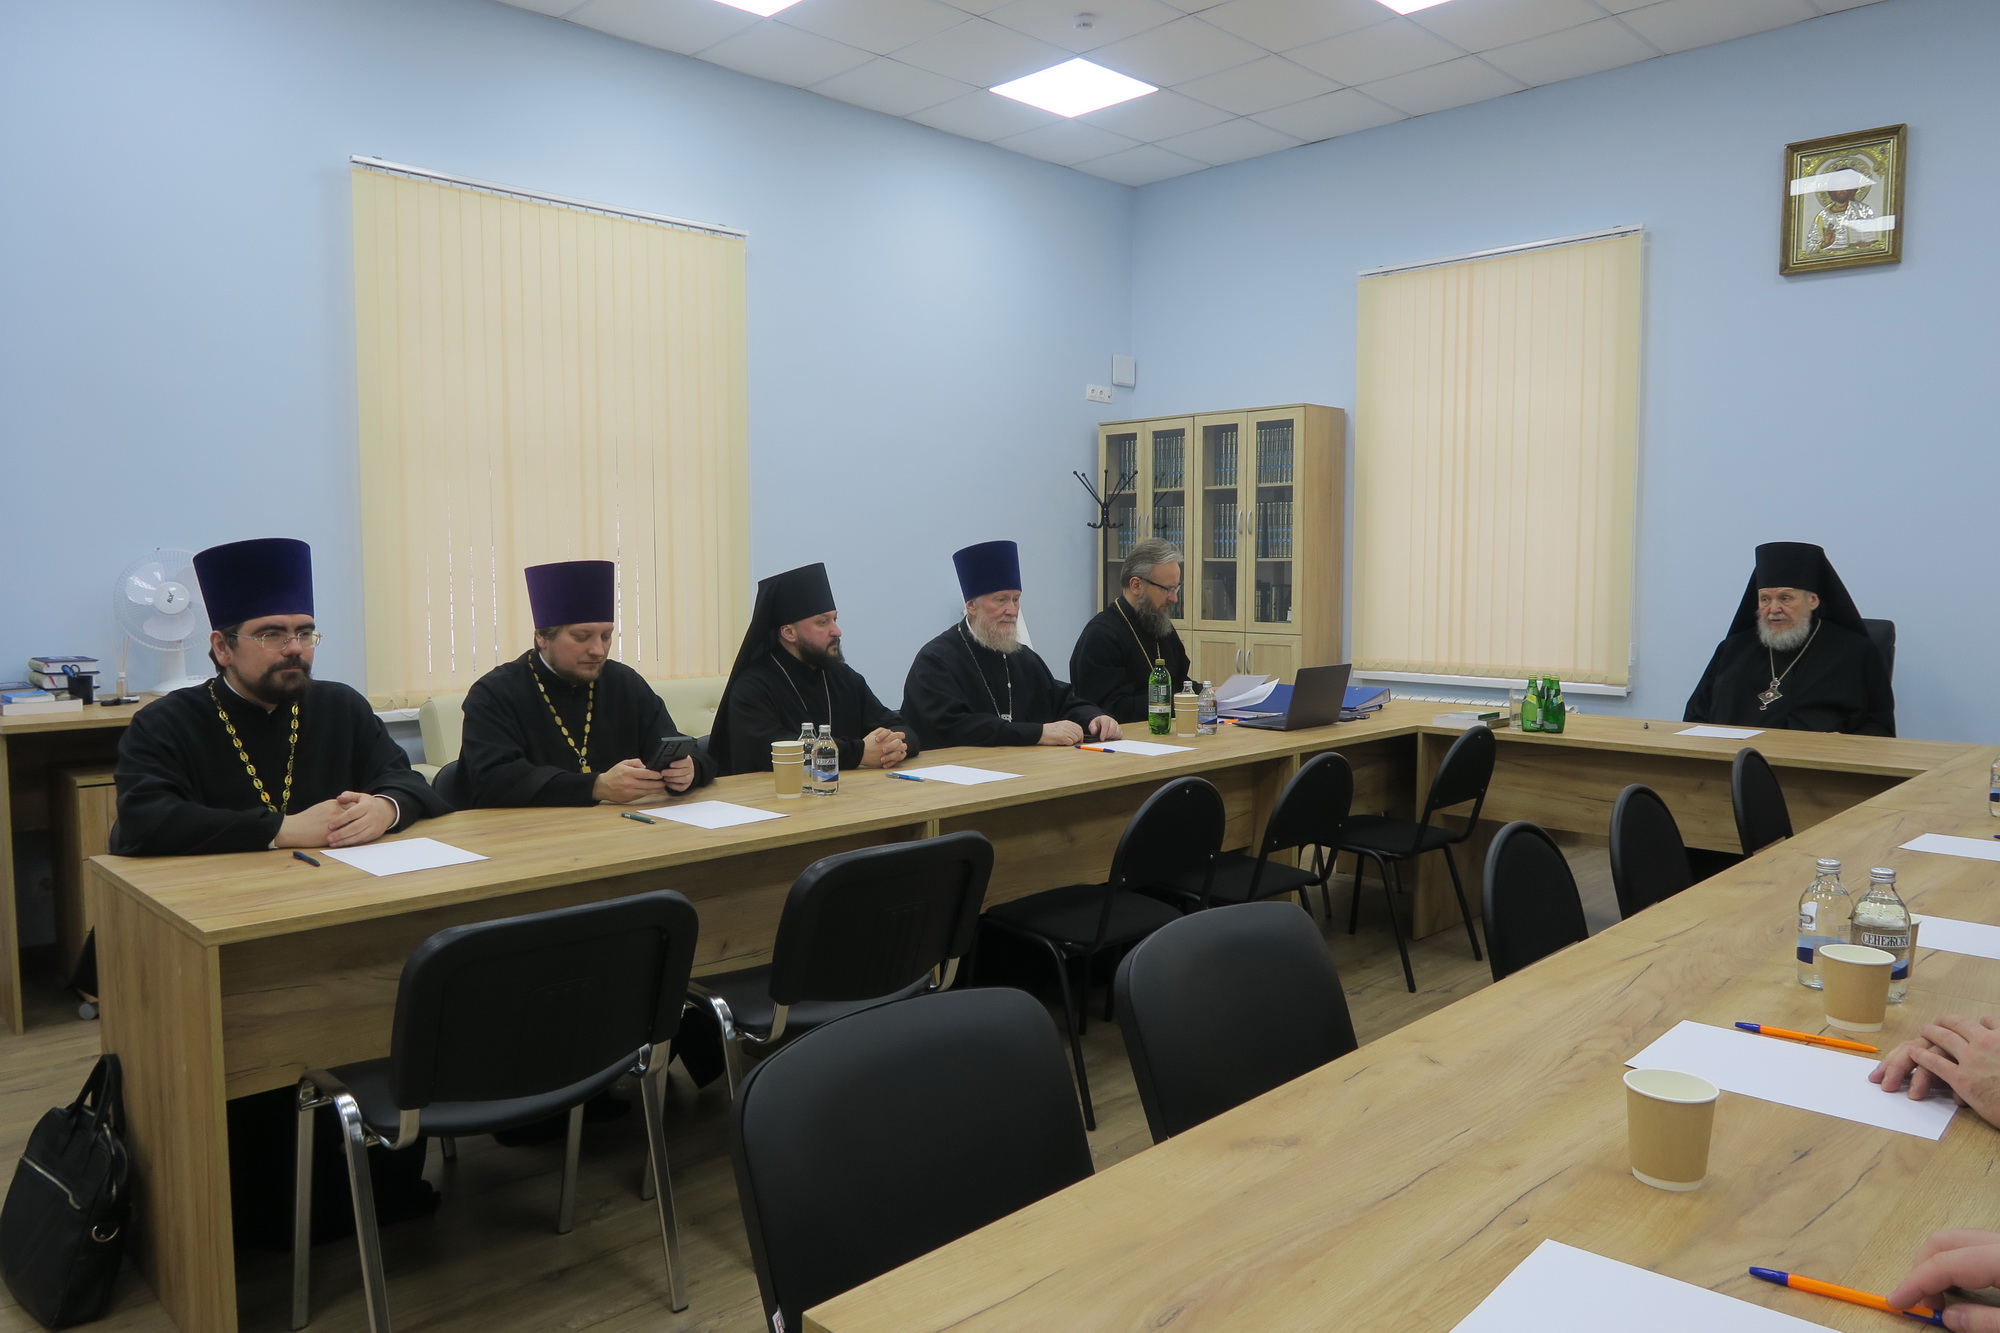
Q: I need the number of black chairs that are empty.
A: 10